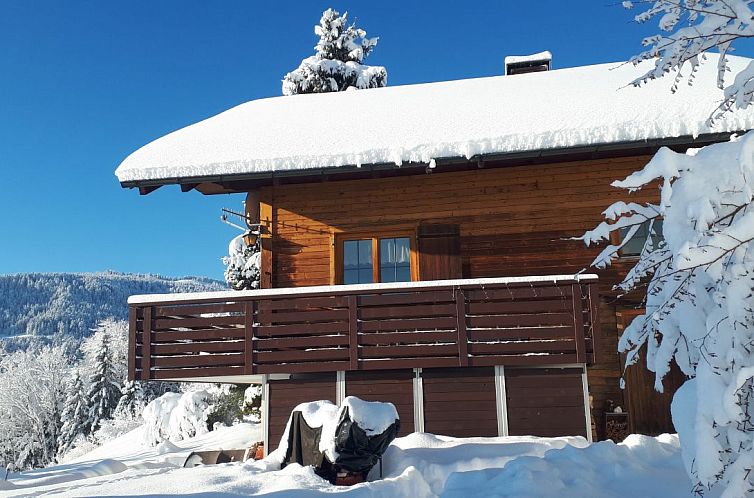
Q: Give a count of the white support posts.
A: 5